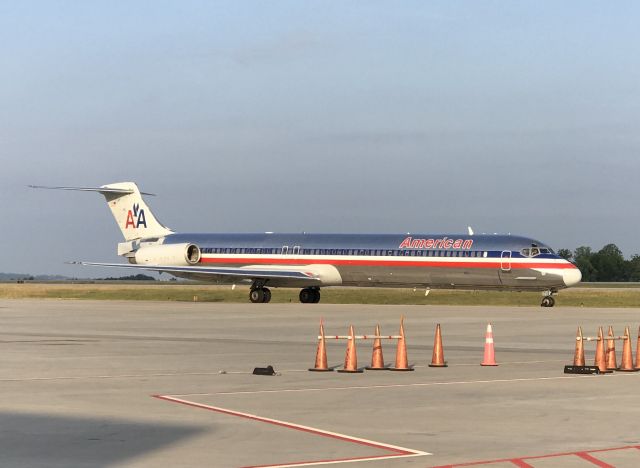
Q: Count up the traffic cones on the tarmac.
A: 11